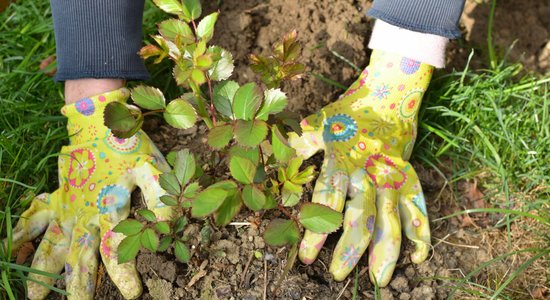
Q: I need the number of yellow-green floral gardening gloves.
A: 2